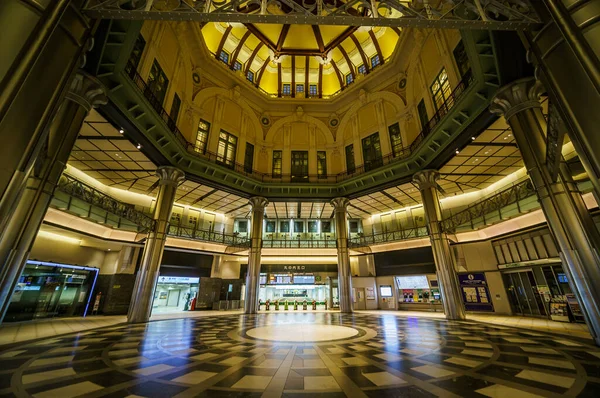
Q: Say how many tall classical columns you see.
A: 6